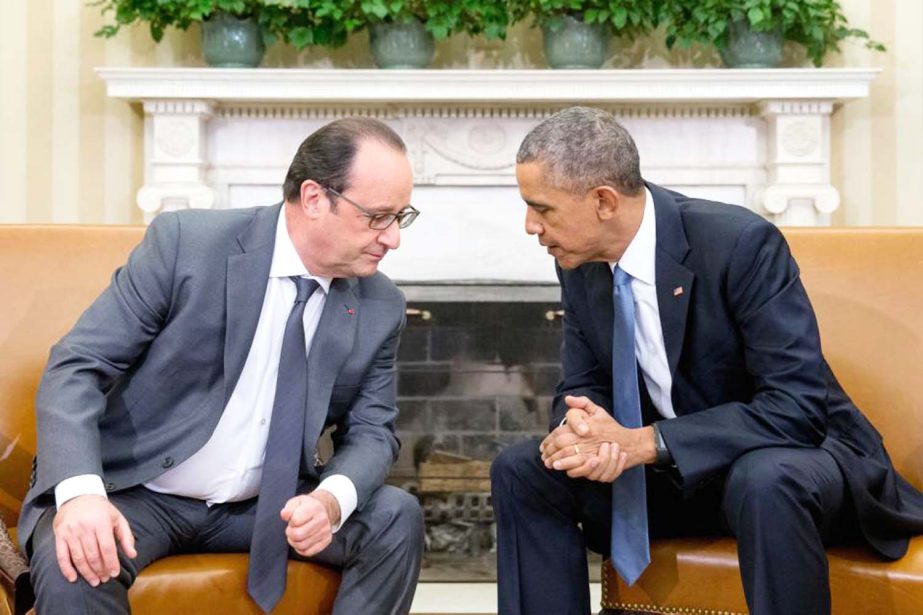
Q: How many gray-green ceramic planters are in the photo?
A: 4